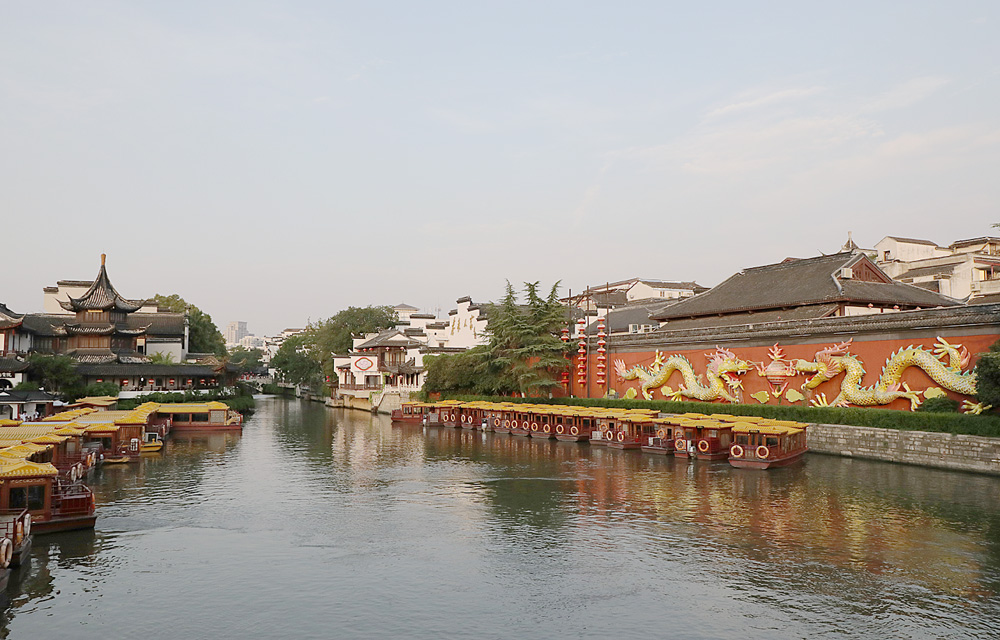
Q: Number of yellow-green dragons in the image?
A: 2